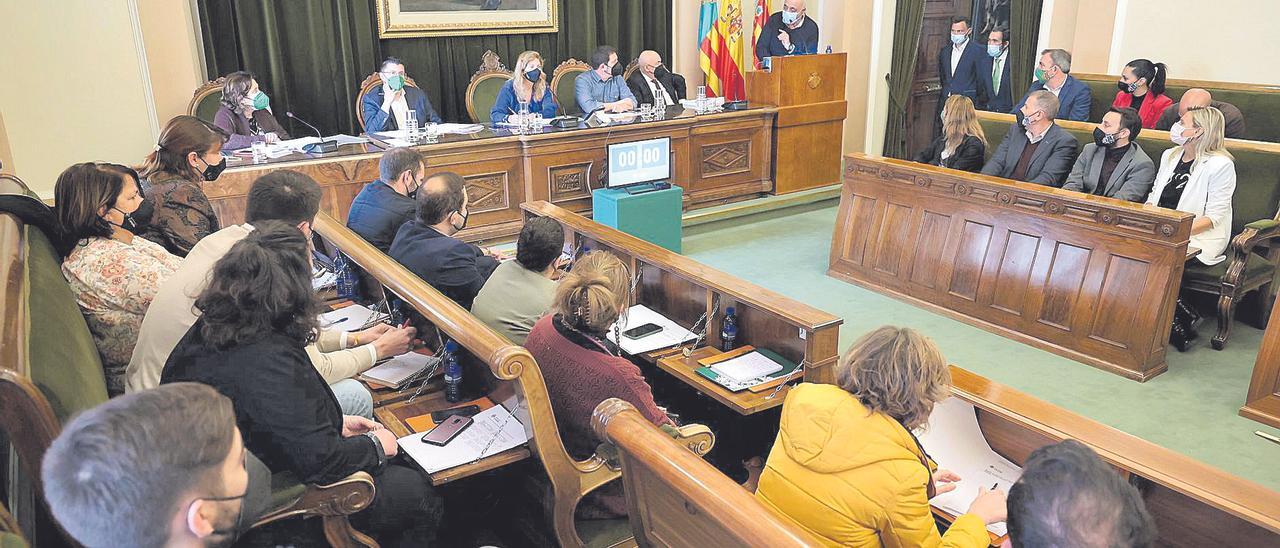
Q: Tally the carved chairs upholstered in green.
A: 5